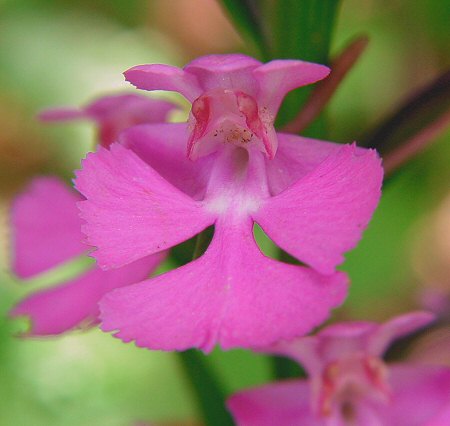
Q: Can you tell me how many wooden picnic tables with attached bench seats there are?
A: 0